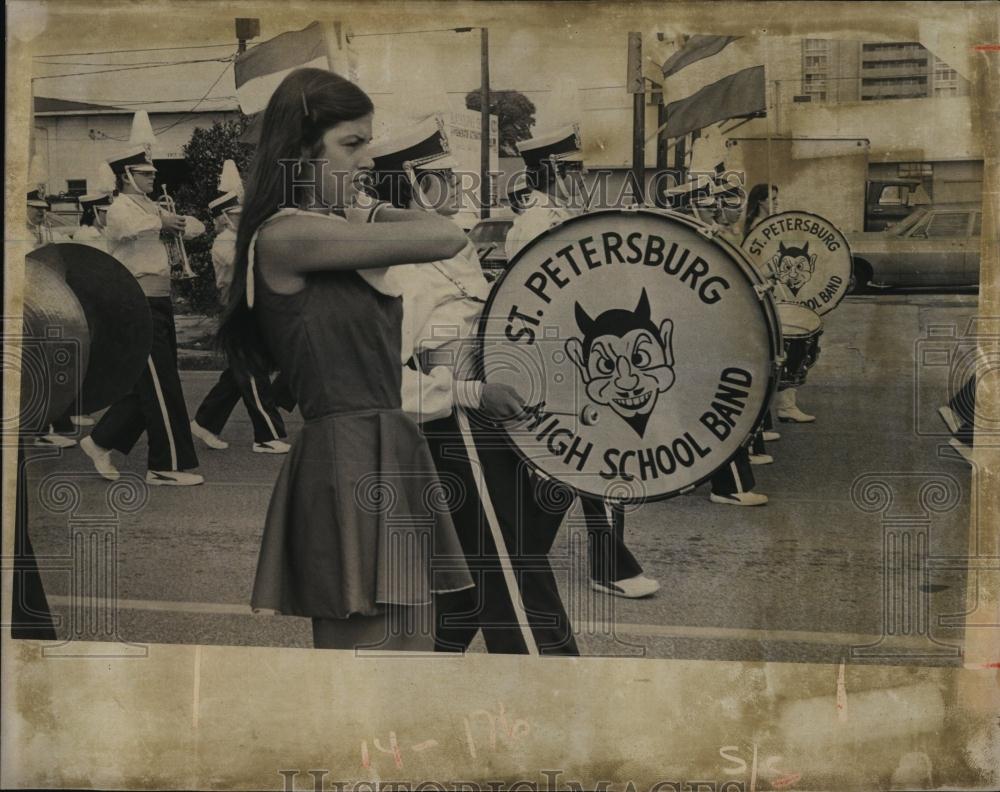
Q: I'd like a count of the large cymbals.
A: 2